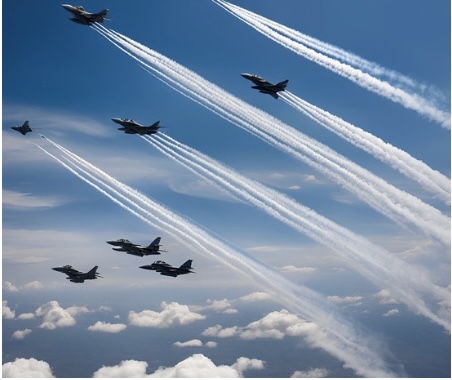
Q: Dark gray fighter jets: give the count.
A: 7